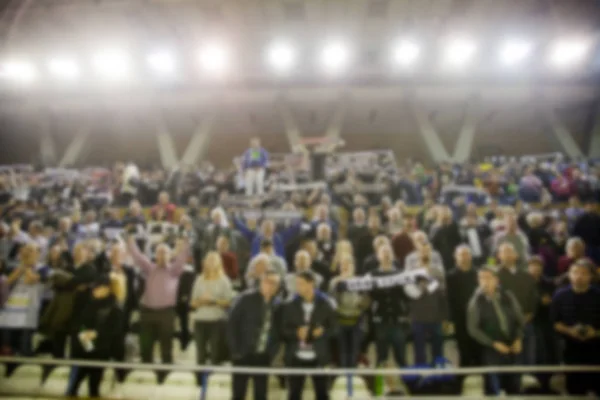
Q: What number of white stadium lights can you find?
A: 11